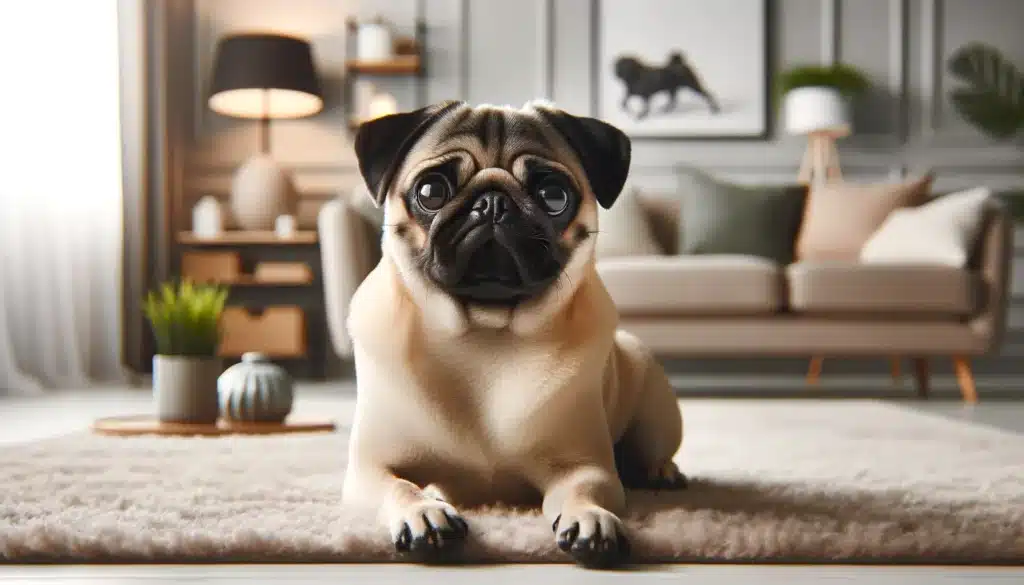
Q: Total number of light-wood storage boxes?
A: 3